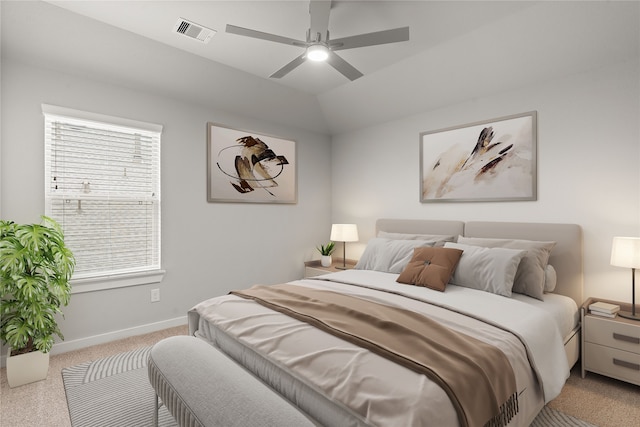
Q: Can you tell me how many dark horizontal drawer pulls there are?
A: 2